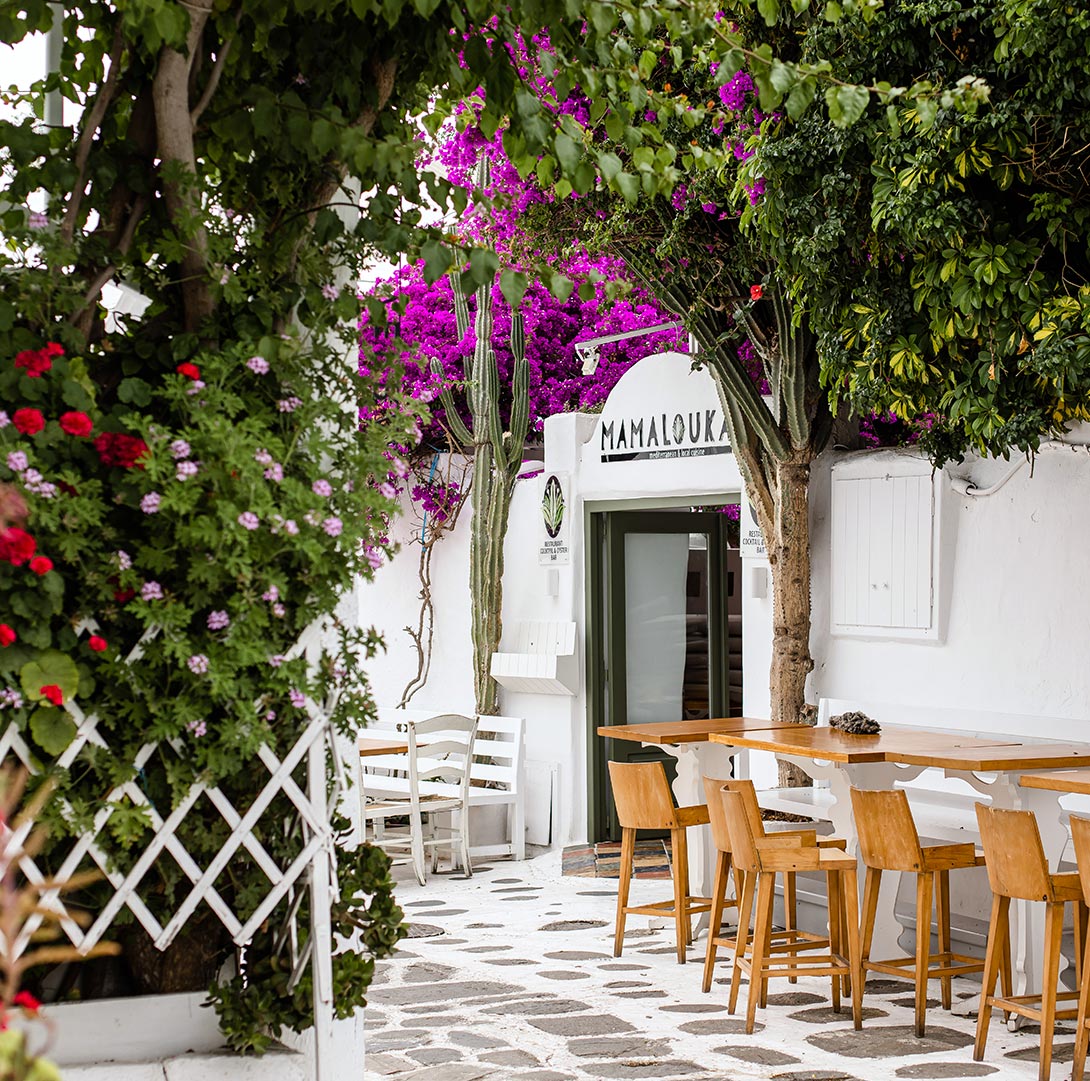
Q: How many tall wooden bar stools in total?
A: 6